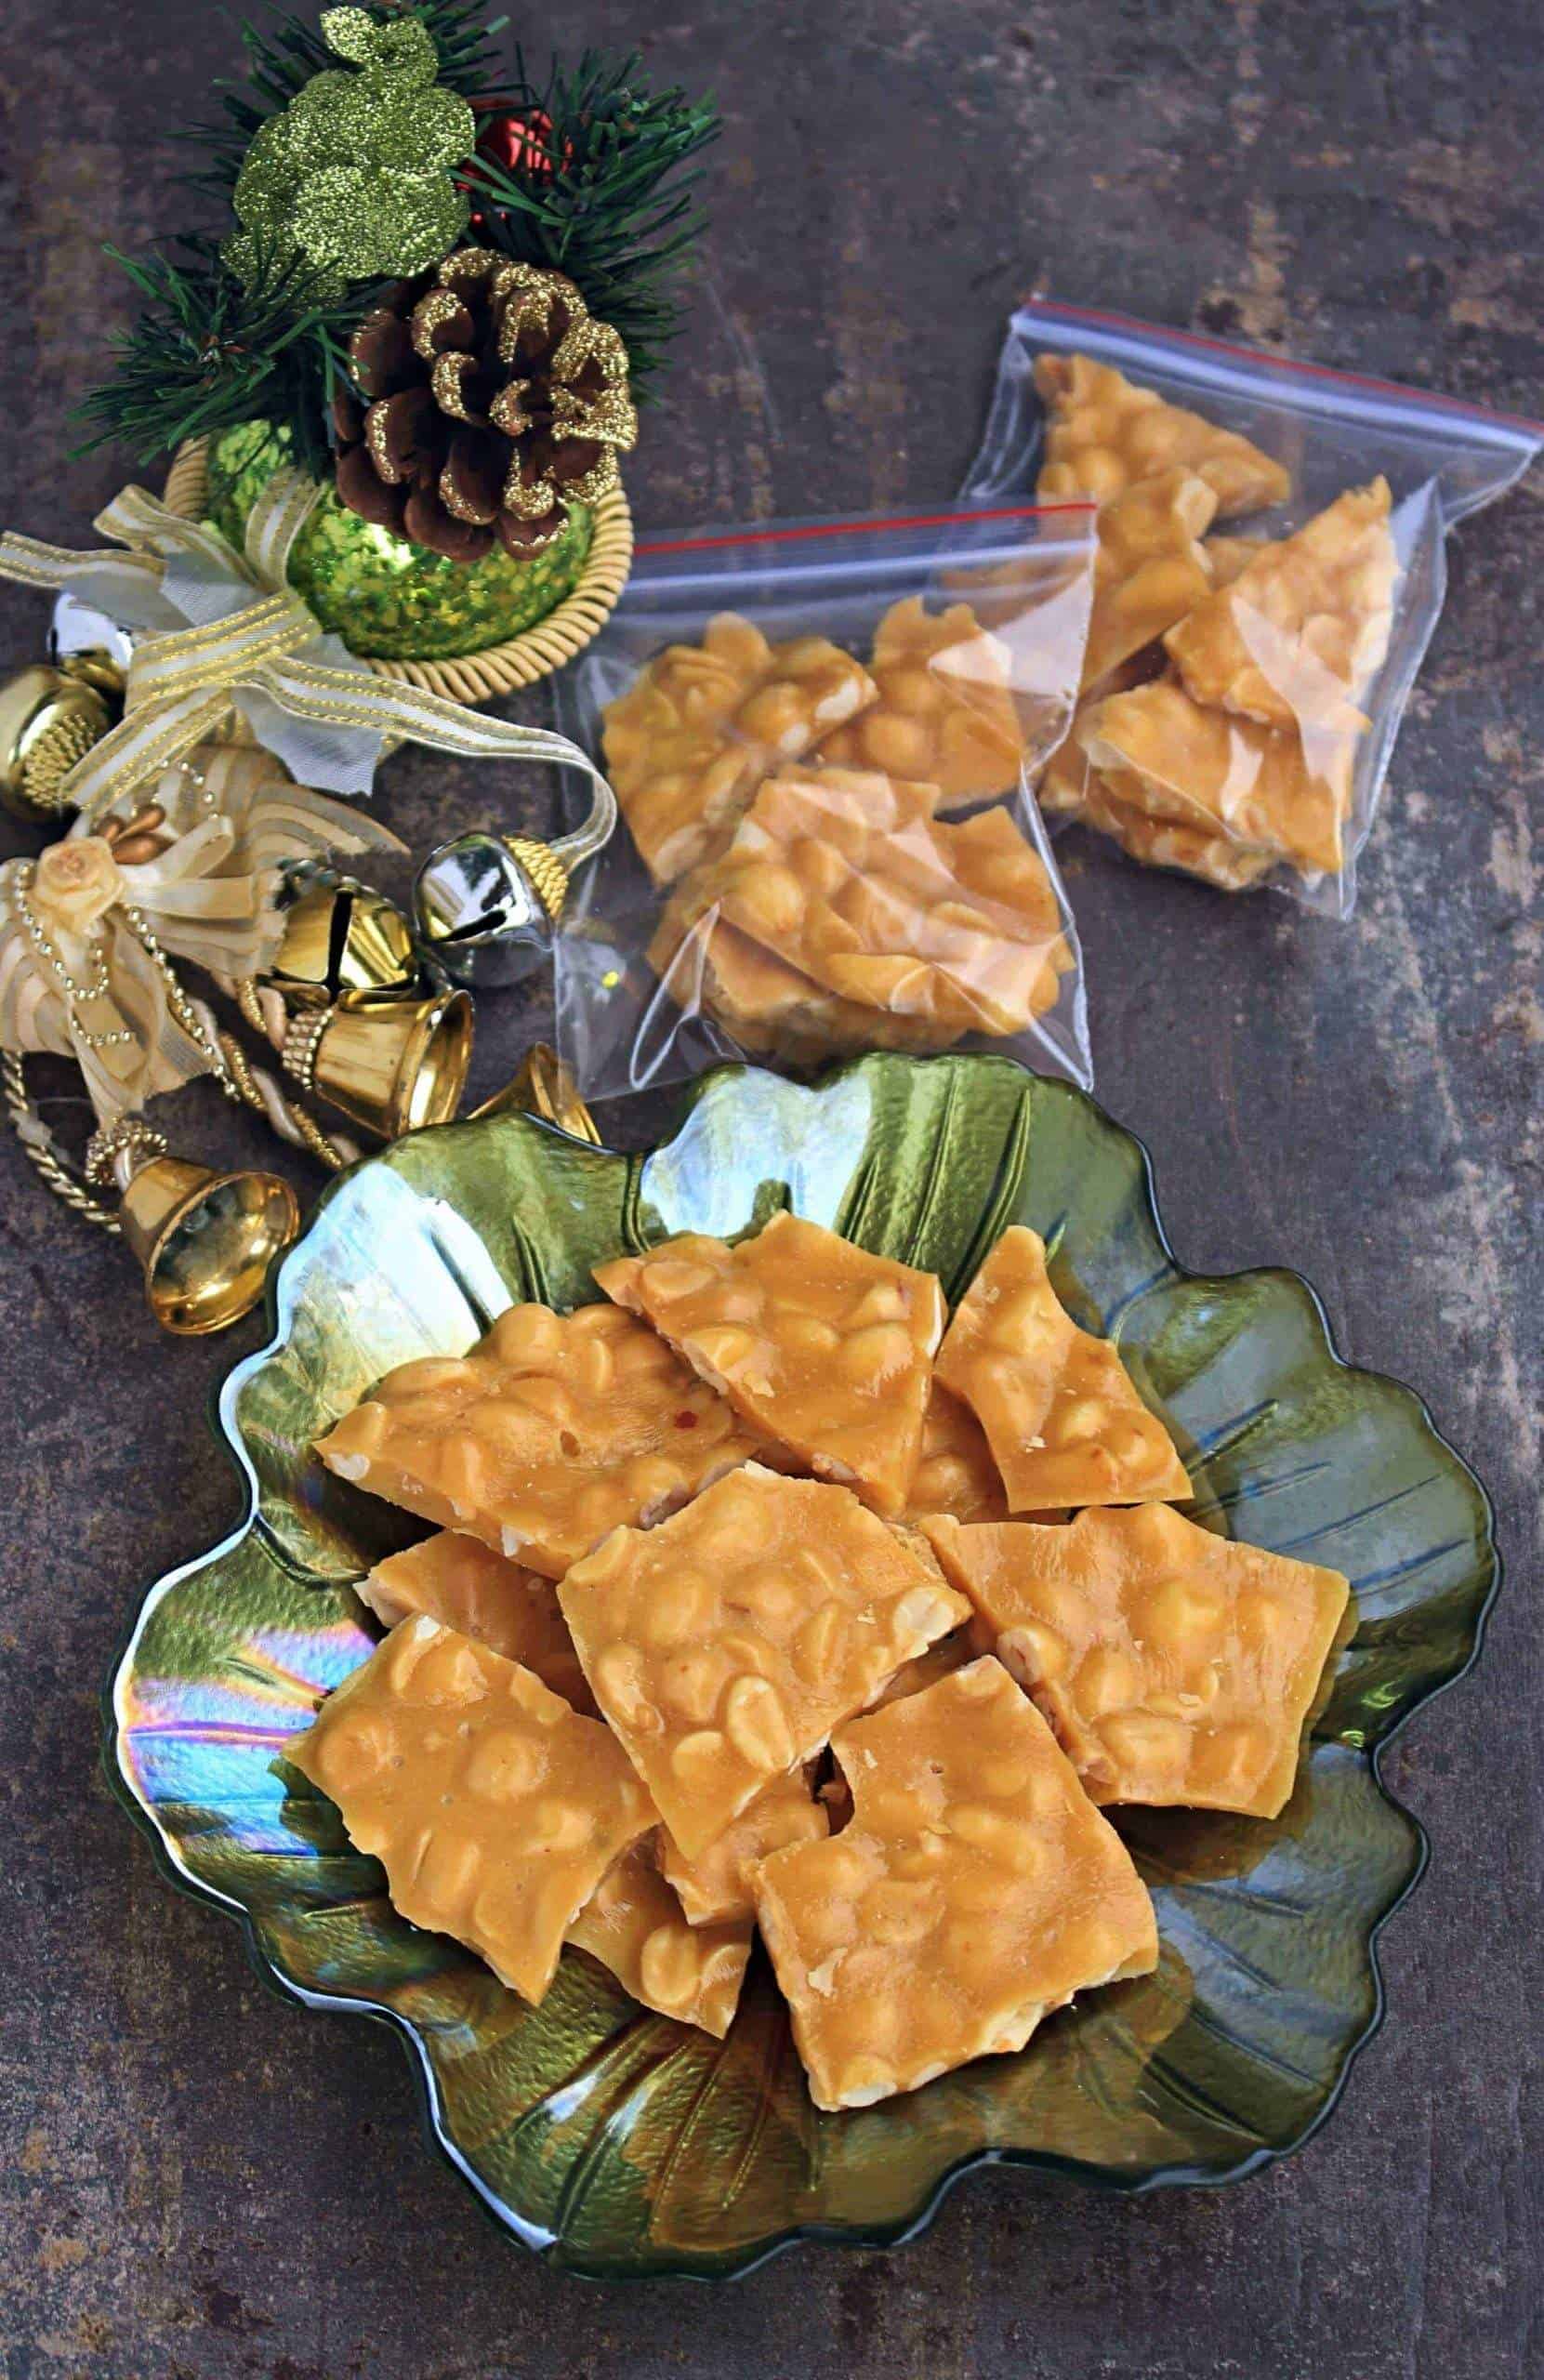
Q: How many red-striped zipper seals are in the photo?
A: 2